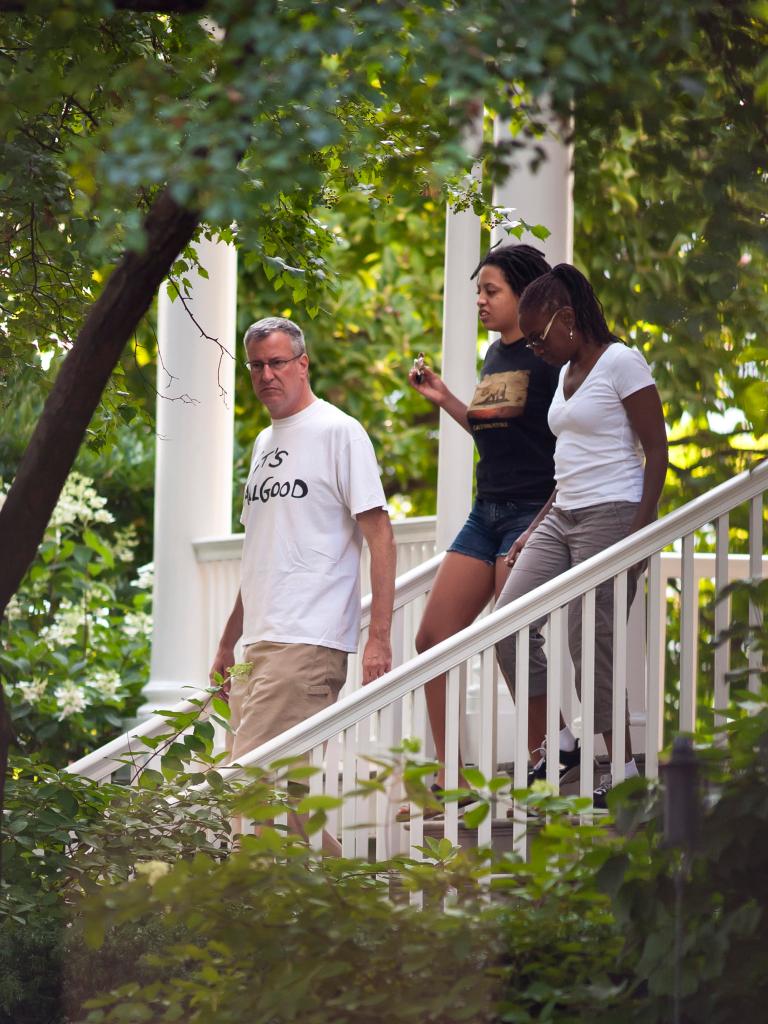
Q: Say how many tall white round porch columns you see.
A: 3